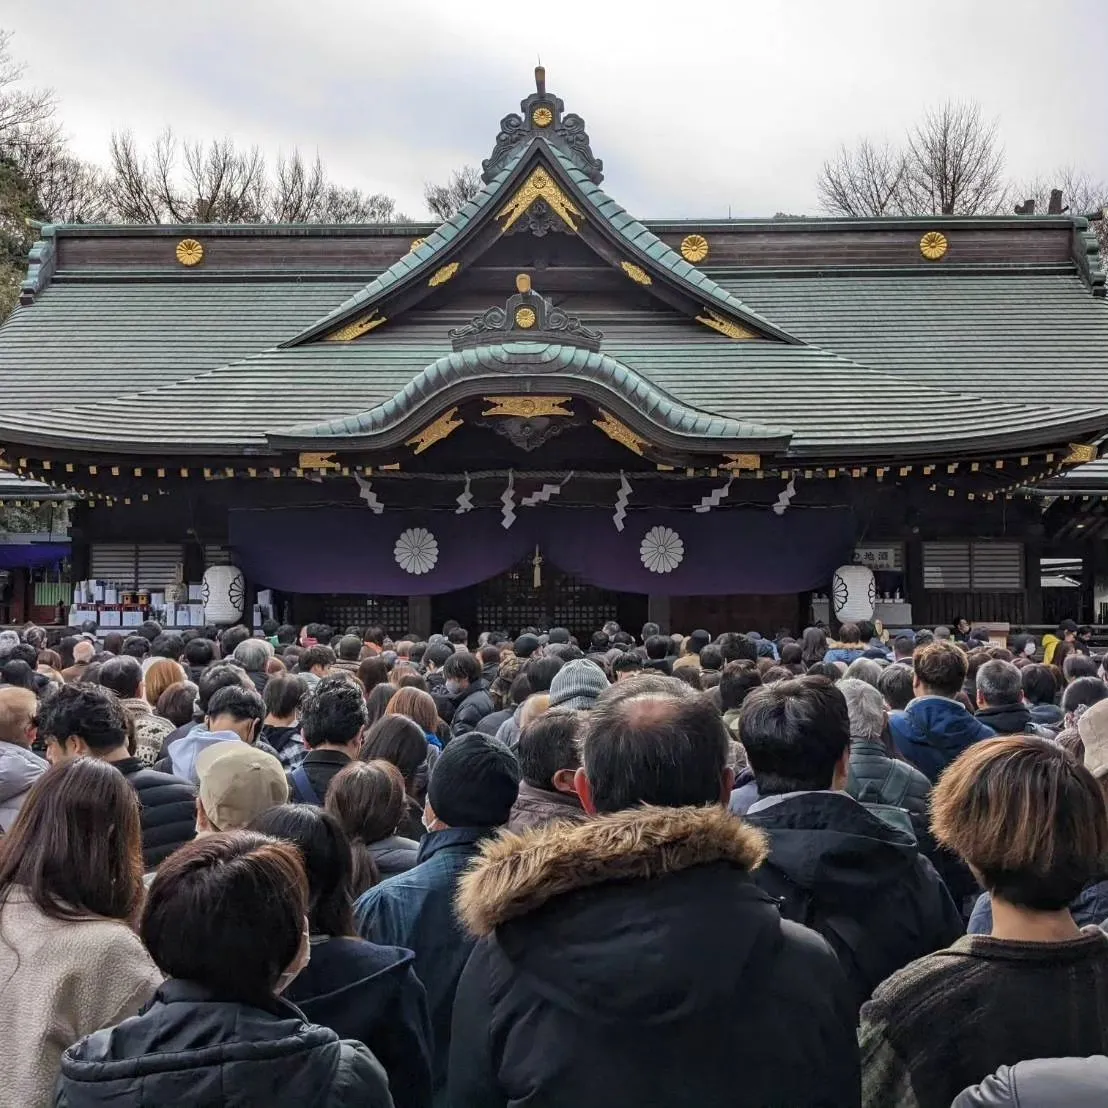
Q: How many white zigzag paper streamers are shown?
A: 7